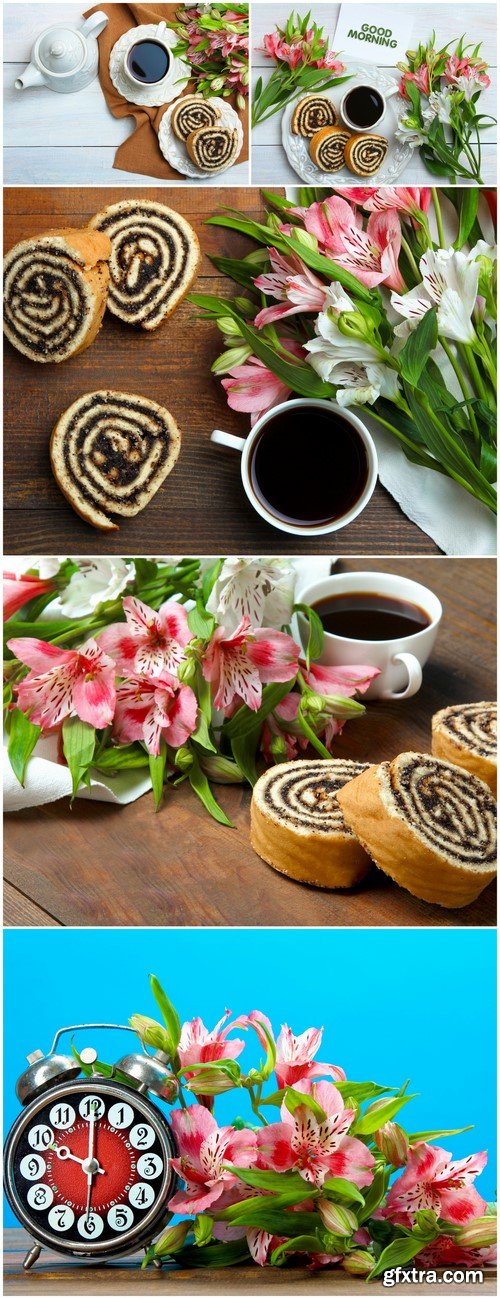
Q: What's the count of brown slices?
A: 11